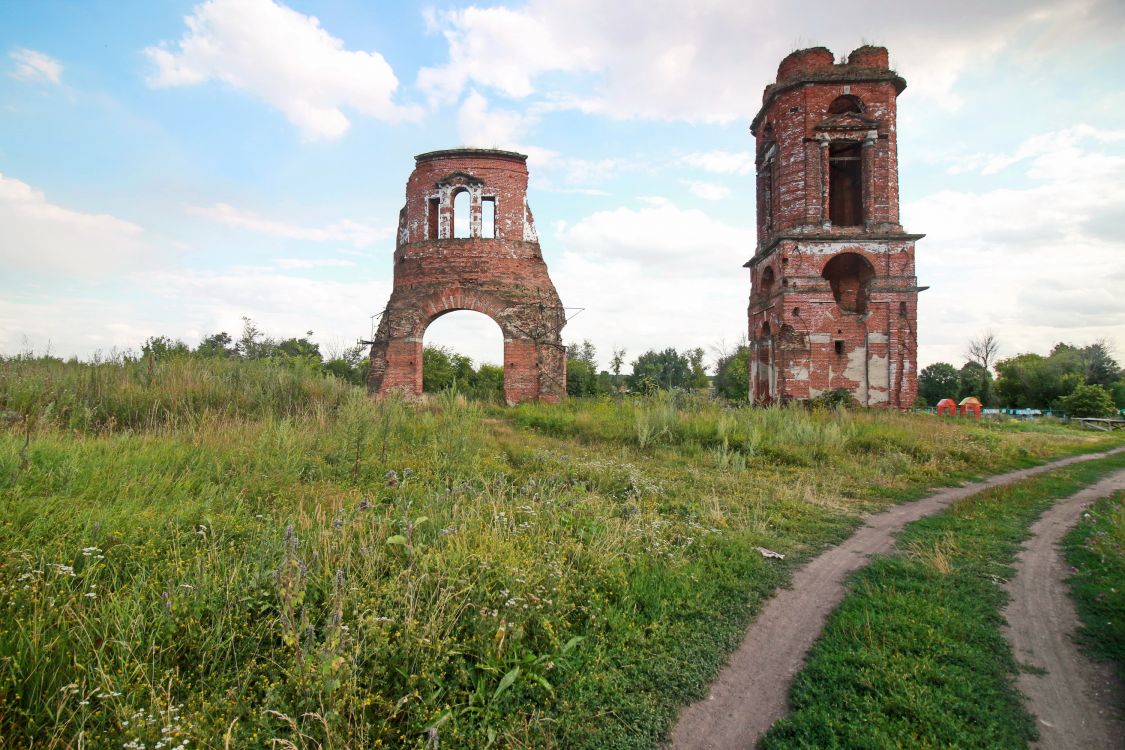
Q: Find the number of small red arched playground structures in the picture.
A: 2